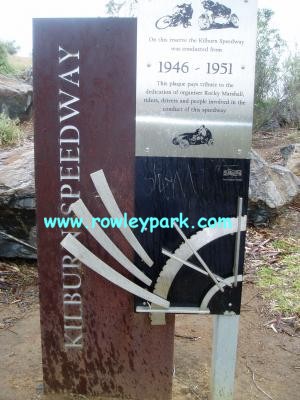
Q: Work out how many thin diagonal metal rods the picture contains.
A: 2